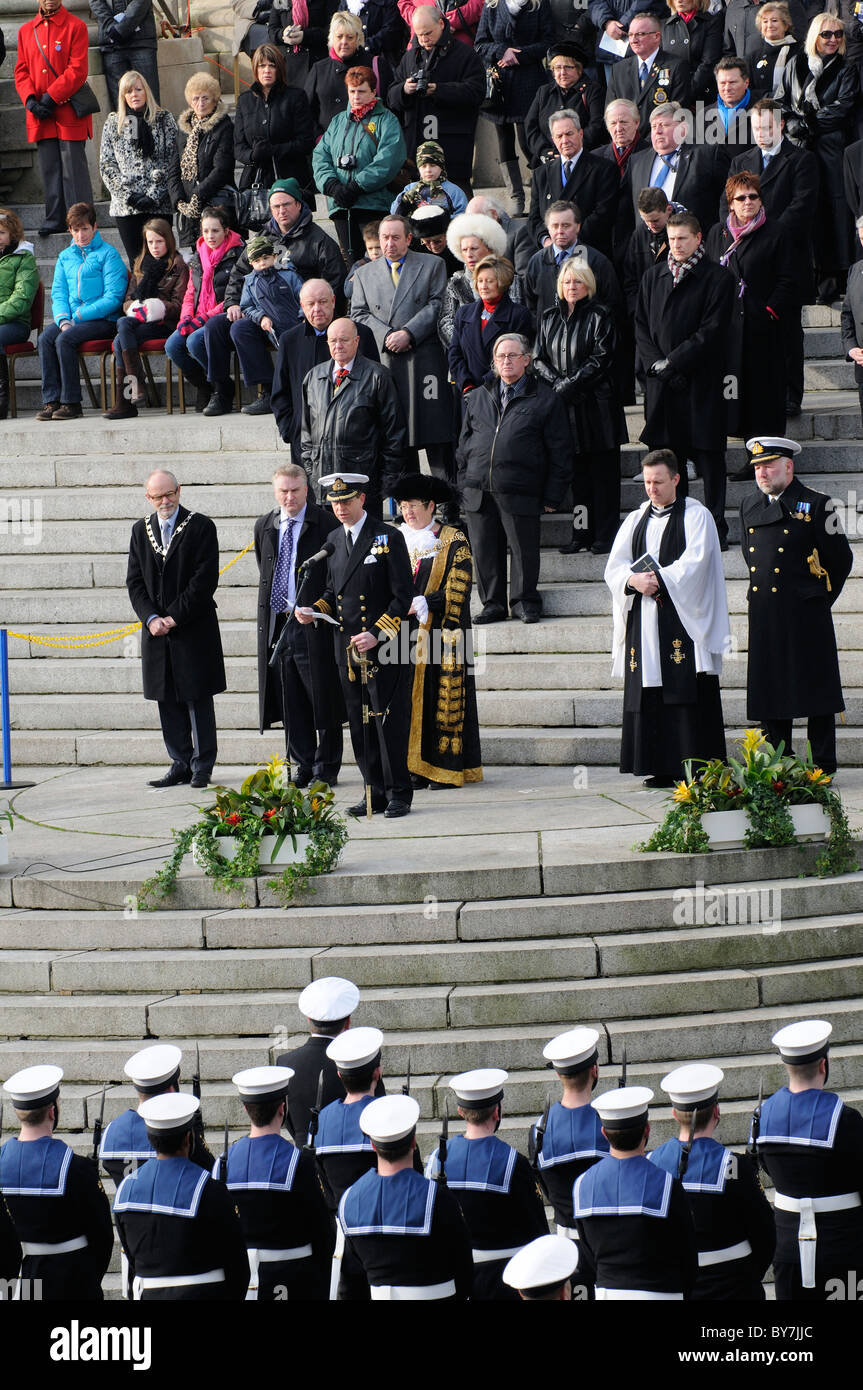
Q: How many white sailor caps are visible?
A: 13